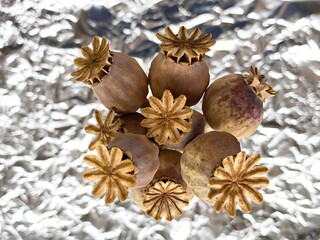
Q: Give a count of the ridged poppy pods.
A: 8